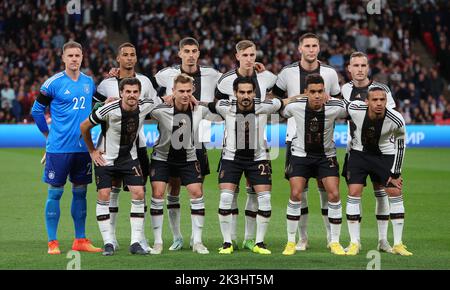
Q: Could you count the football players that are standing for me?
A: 11